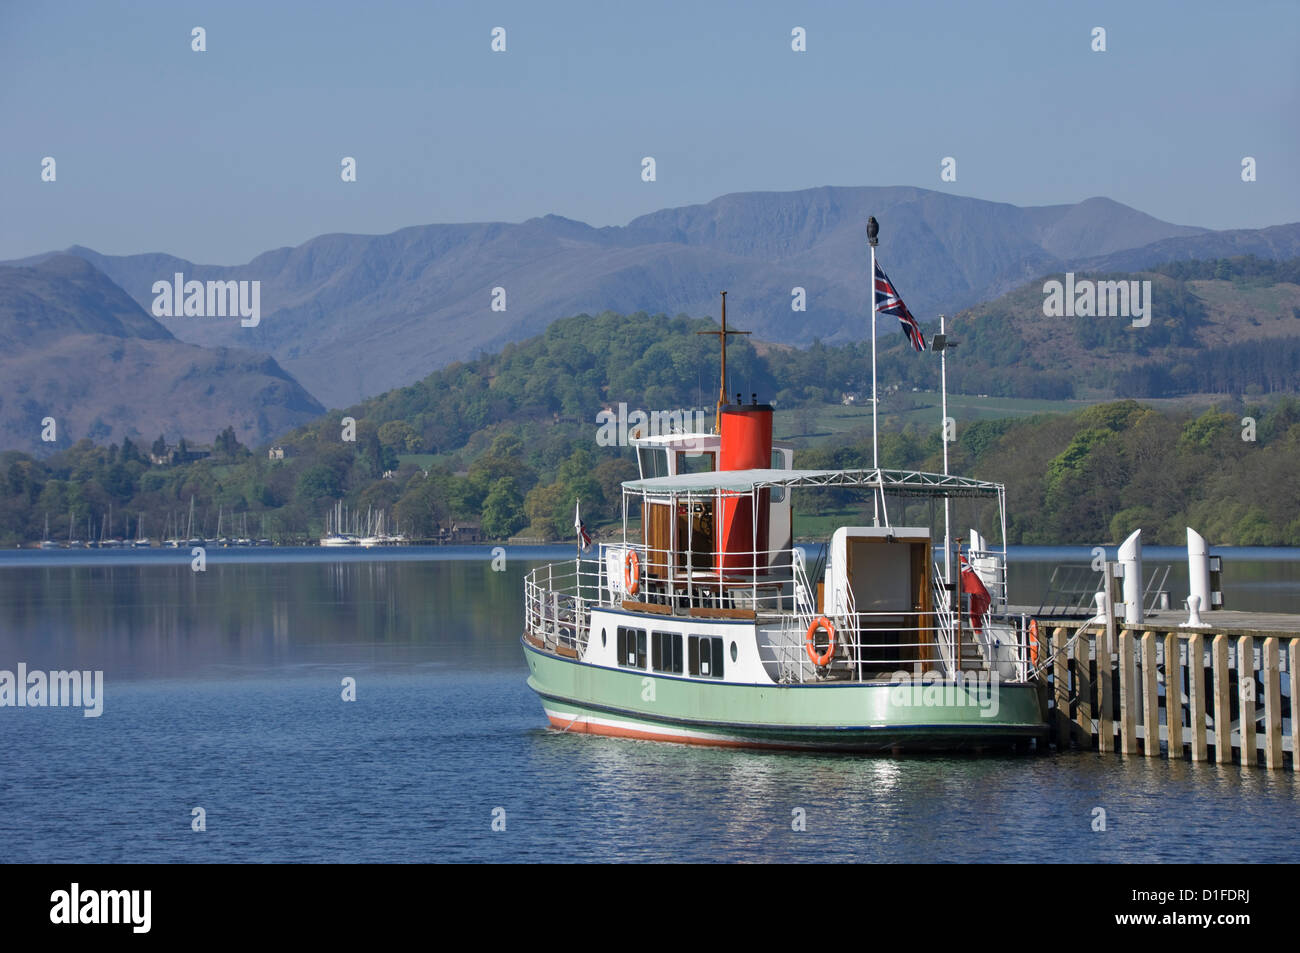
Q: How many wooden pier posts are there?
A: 12